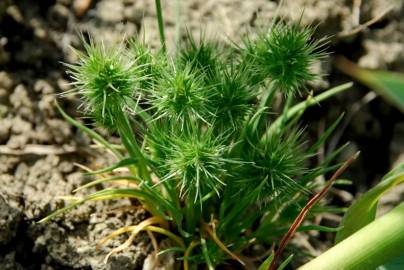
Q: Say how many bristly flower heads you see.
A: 8